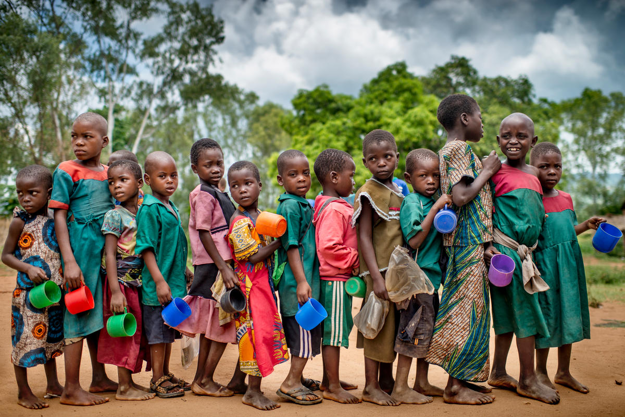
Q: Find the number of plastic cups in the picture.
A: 11